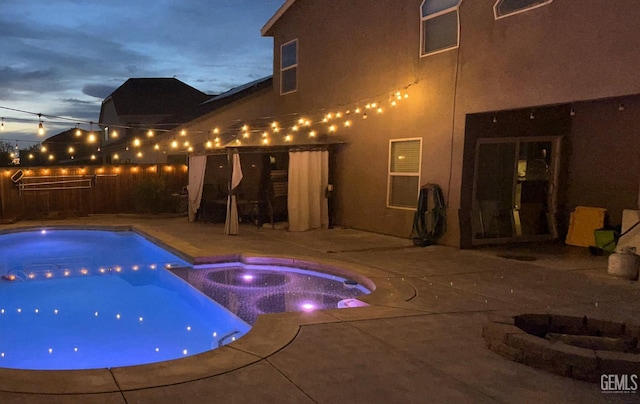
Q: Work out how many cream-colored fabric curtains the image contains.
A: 3